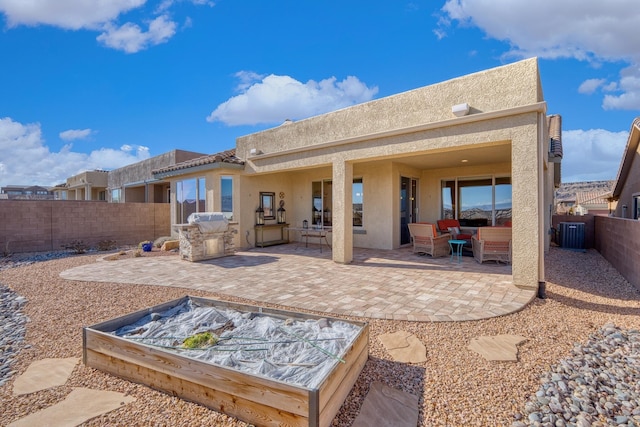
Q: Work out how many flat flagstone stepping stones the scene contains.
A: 5